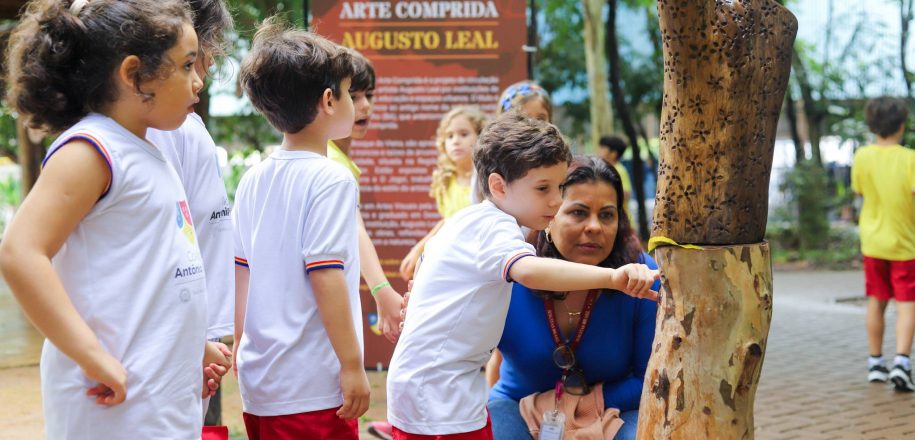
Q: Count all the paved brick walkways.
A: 1